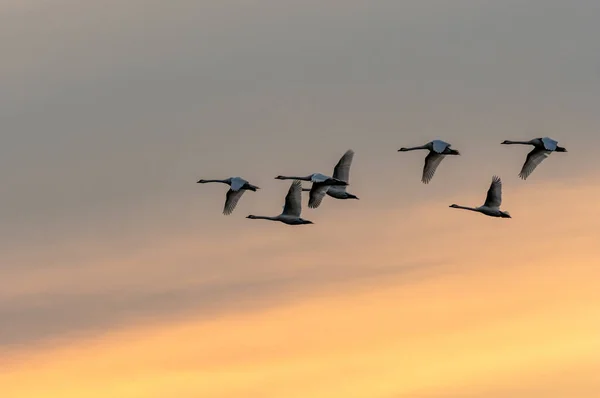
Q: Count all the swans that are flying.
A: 7